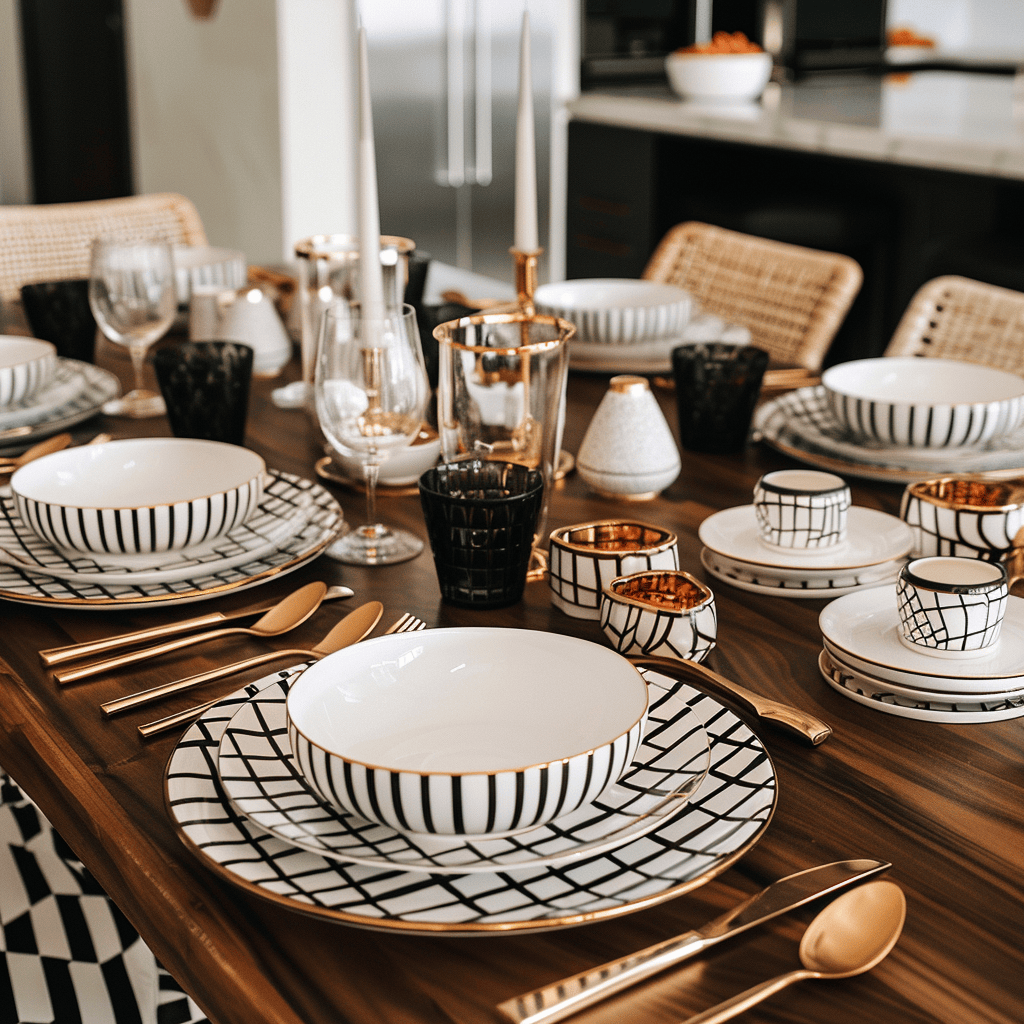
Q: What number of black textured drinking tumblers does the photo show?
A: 4